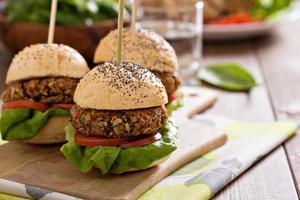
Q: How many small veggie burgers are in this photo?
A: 3